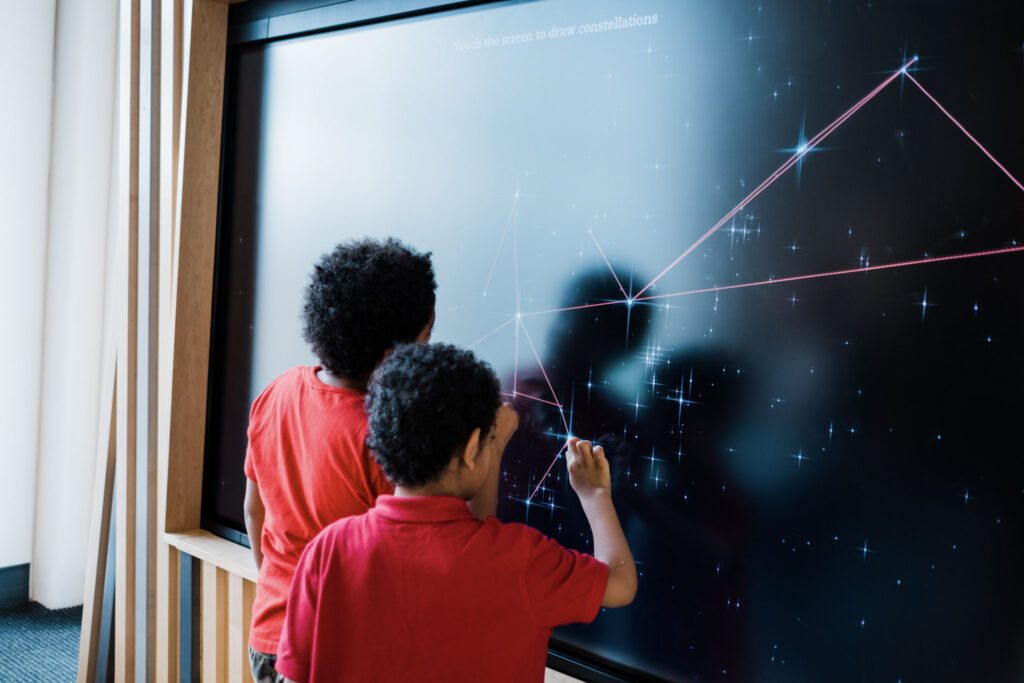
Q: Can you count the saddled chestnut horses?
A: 0